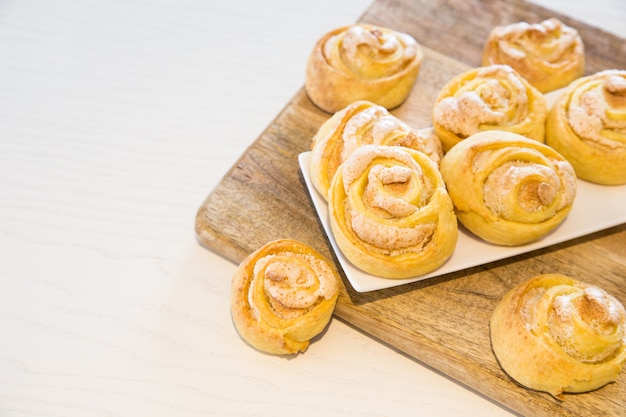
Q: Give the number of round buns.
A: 9